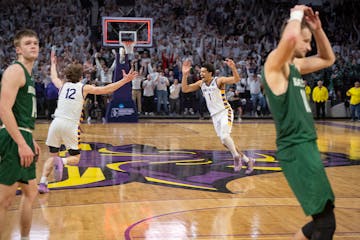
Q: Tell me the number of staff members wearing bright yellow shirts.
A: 3